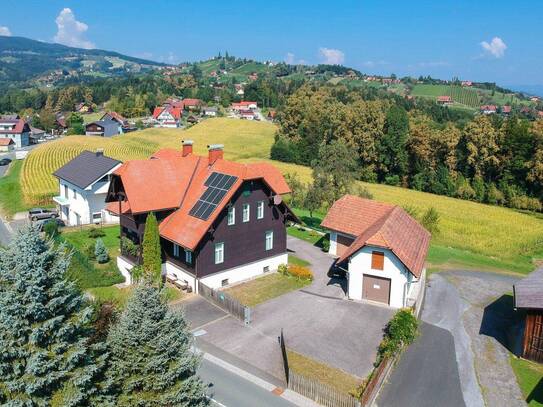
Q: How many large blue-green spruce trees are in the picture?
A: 2